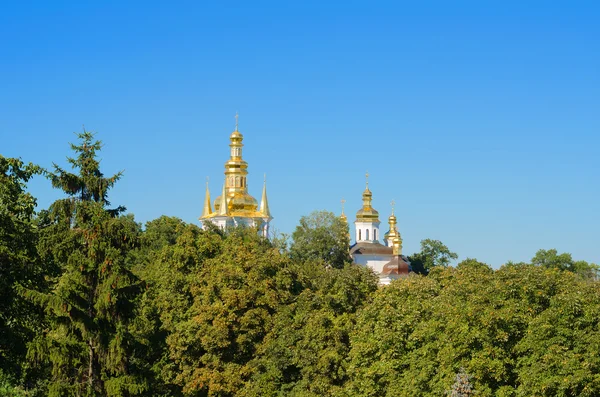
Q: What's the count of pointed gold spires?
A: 3